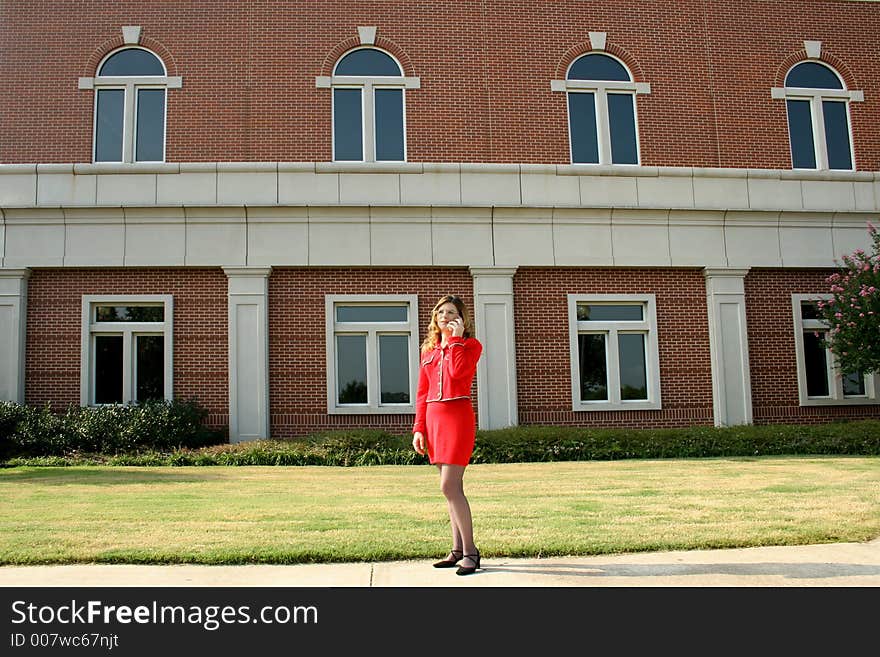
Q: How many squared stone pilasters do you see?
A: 4